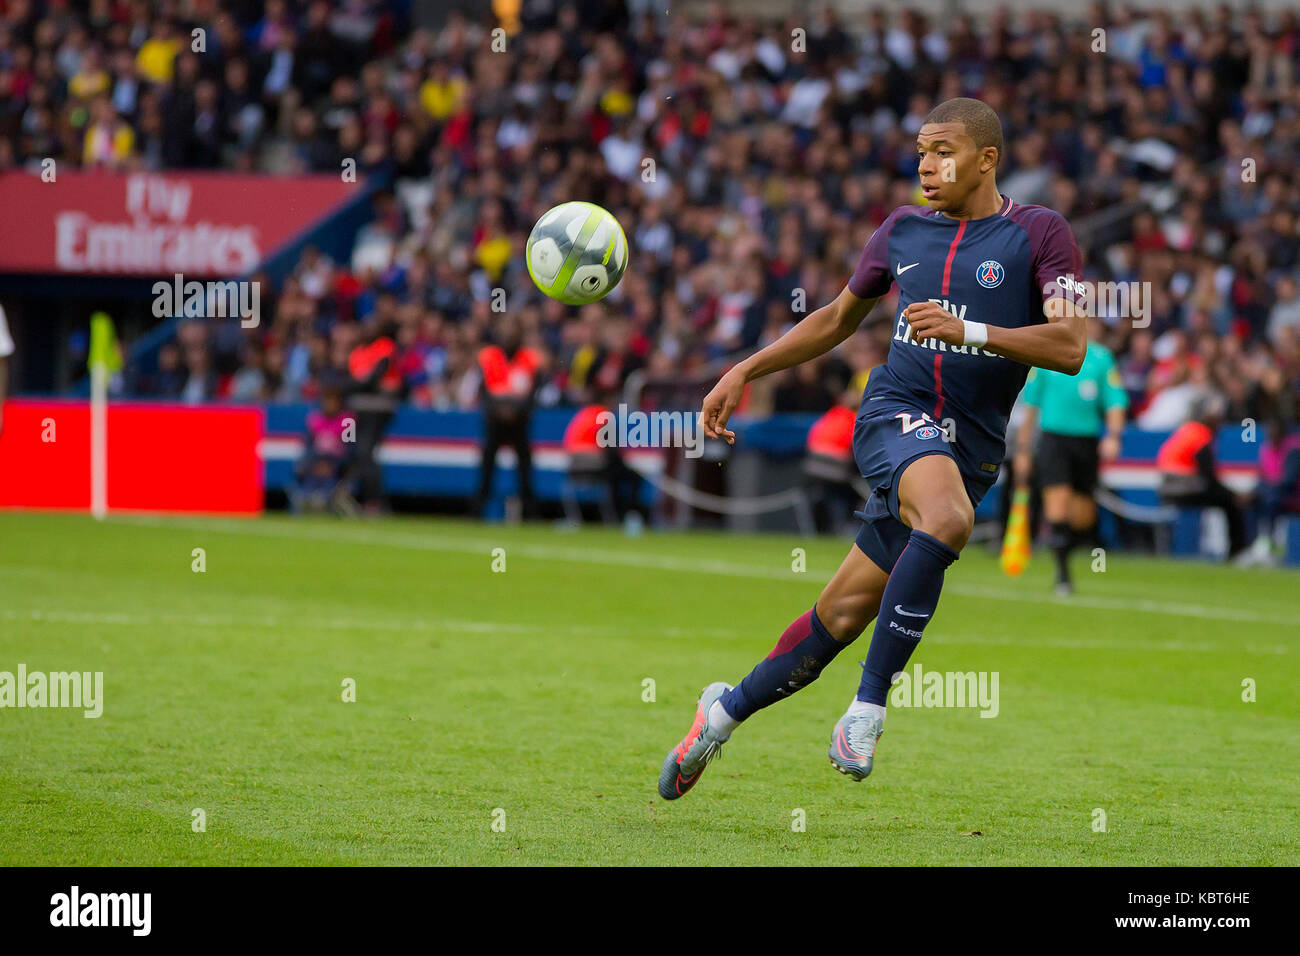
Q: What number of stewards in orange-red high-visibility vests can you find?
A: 5